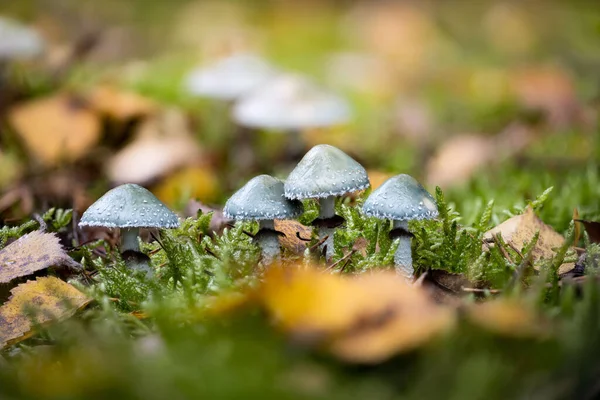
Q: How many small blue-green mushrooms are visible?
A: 4